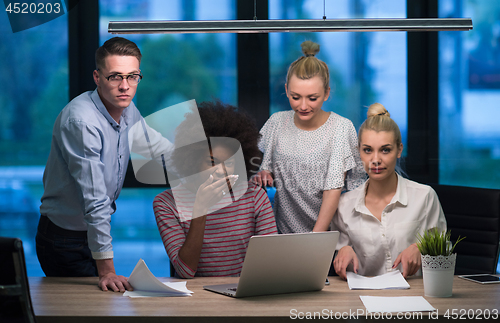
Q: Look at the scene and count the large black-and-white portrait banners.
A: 0